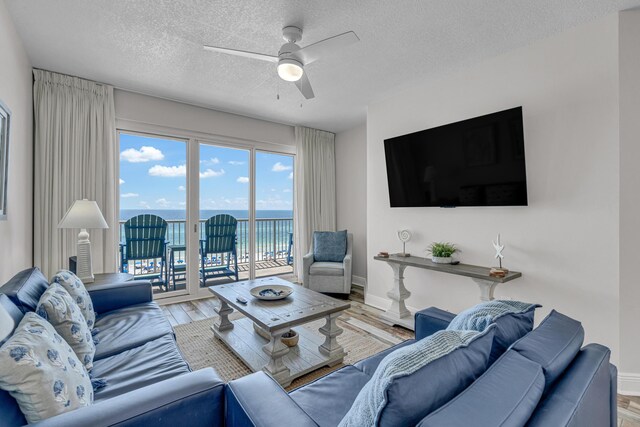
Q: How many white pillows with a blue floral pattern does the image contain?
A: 3